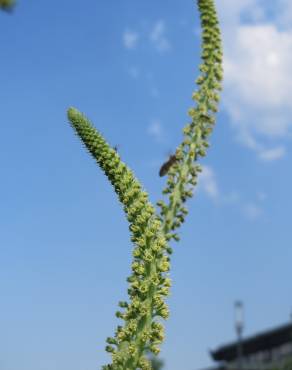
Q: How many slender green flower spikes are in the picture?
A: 2